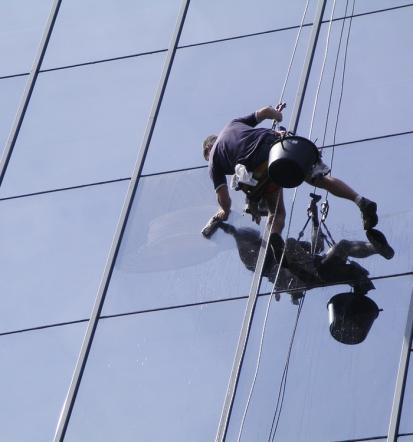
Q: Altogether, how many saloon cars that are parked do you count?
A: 0